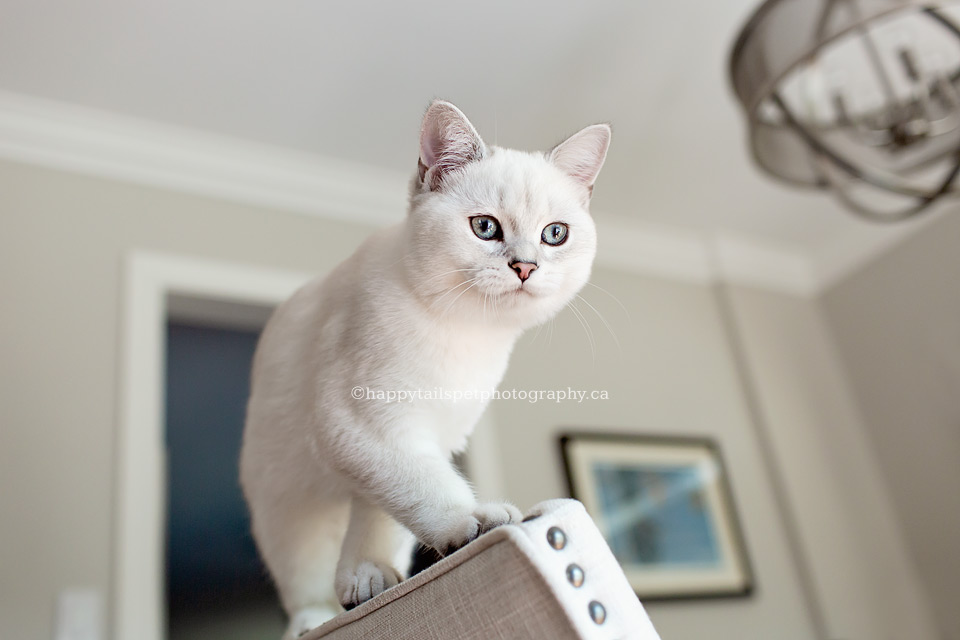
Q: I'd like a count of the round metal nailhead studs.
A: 3